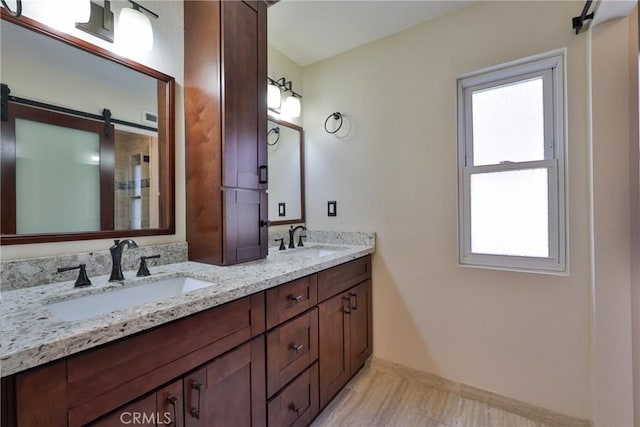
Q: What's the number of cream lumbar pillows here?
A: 0